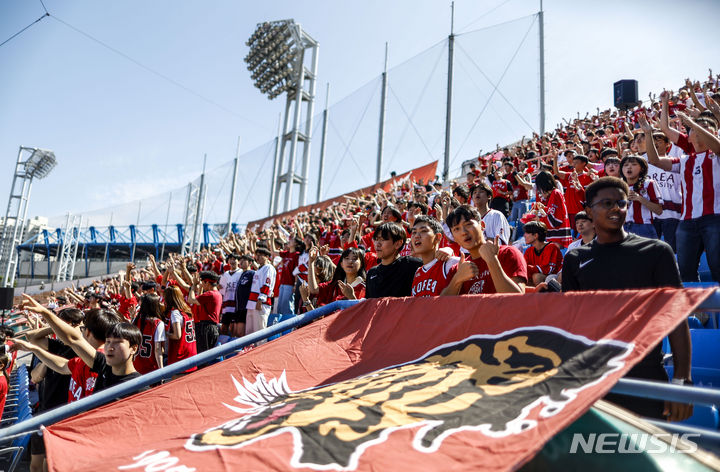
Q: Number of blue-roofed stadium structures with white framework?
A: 1